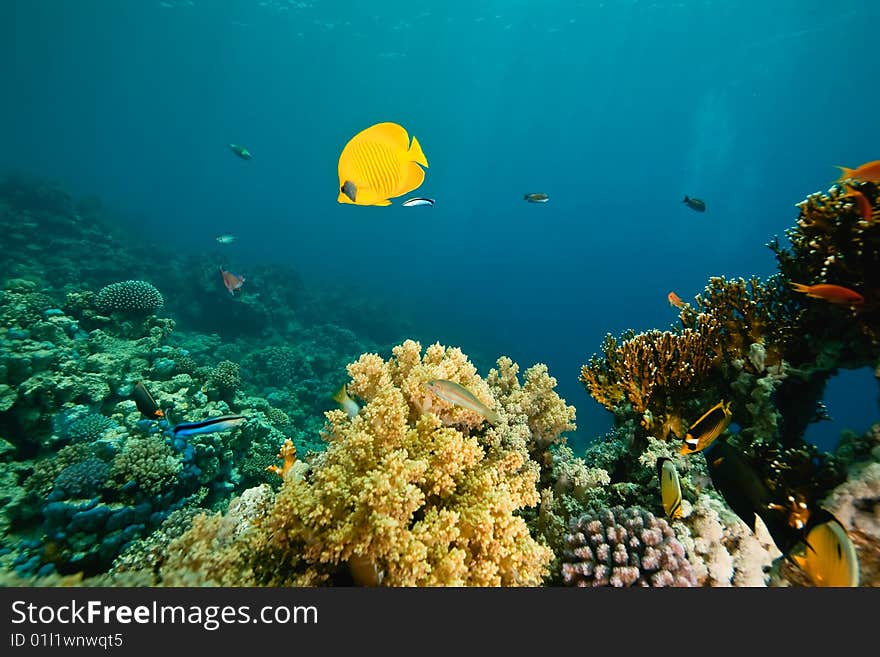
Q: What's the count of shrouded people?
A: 0